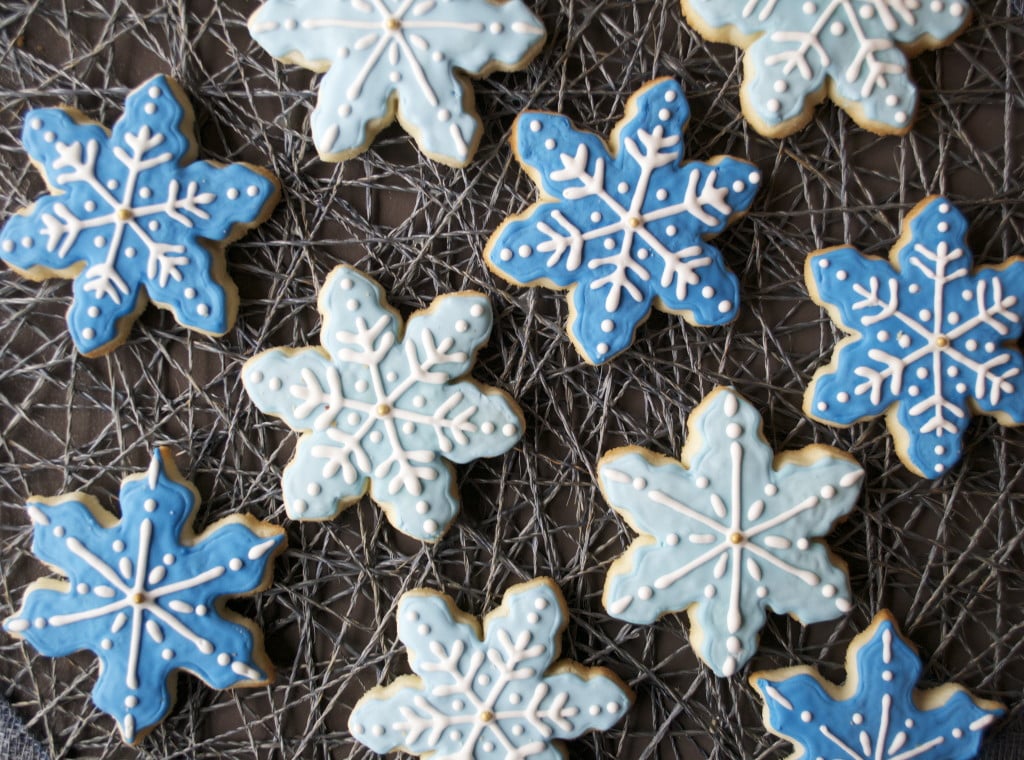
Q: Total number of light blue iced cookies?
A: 5